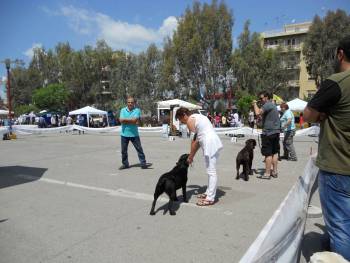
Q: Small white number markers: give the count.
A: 2